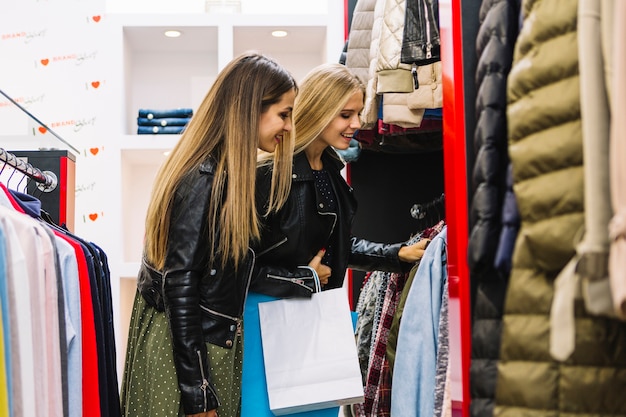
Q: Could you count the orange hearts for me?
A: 6